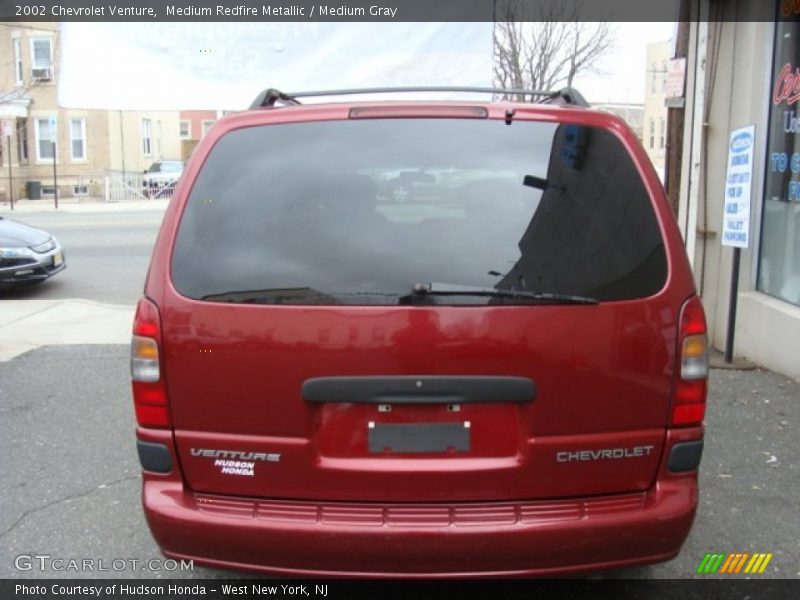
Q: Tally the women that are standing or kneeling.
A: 0